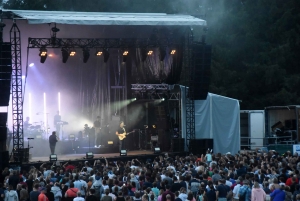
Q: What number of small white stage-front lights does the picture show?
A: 4